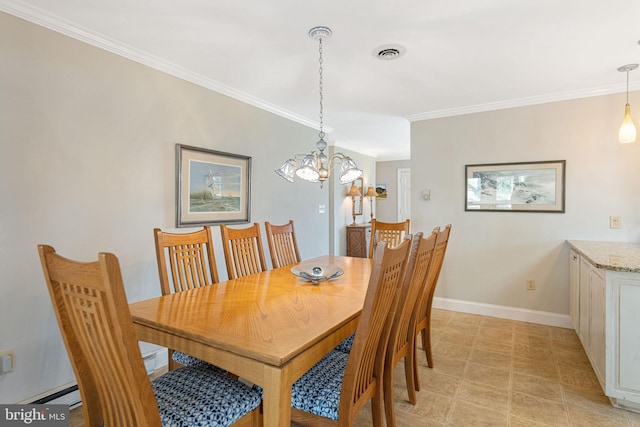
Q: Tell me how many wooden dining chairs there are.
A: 8